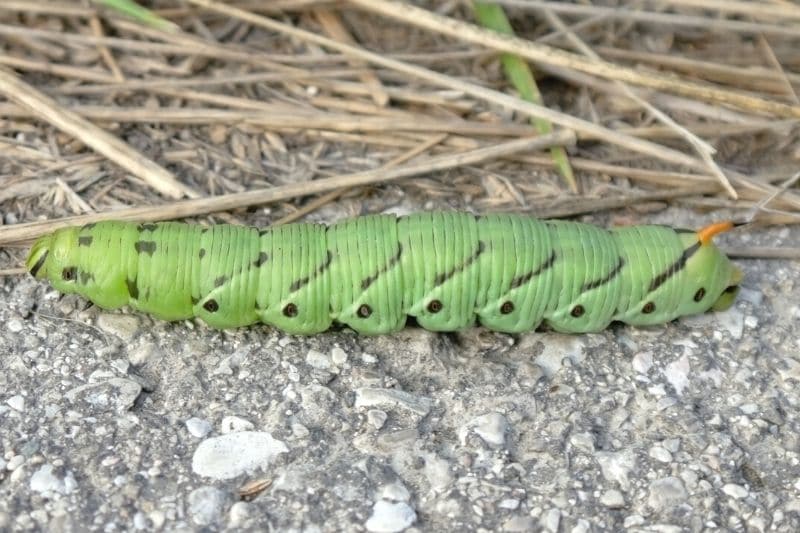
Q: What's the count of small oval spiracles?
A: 9